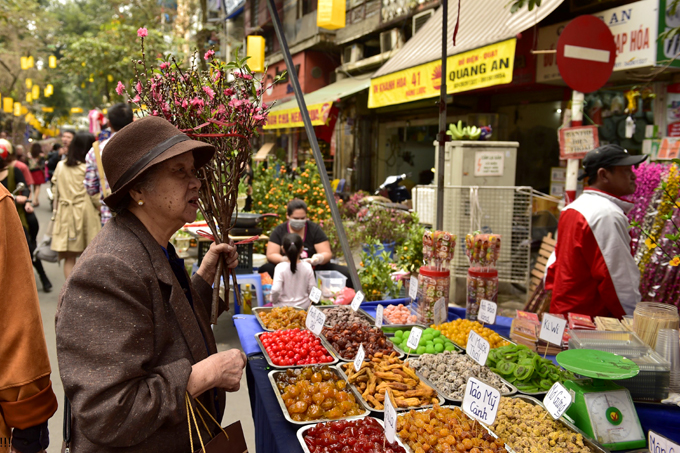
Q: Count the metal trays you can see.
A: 14